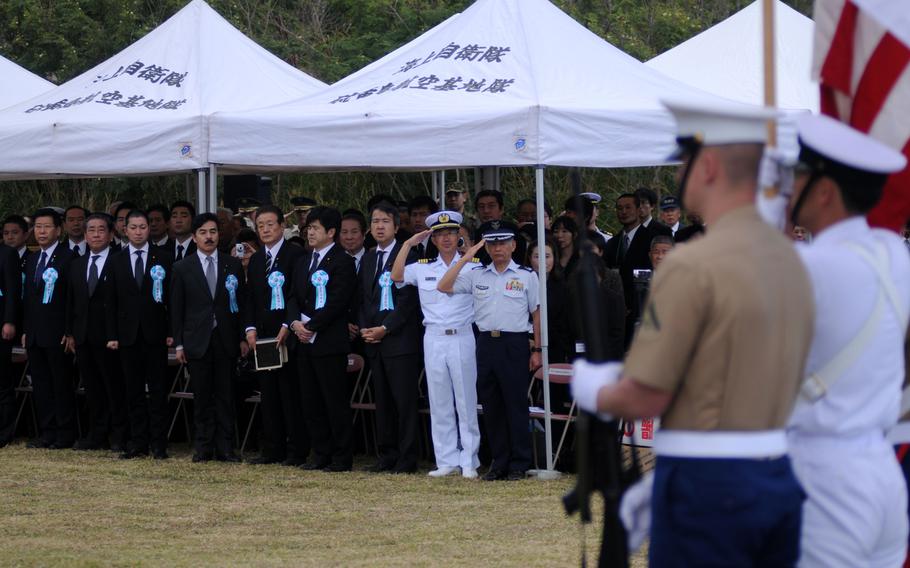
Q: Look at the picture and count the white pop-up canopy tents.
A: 4